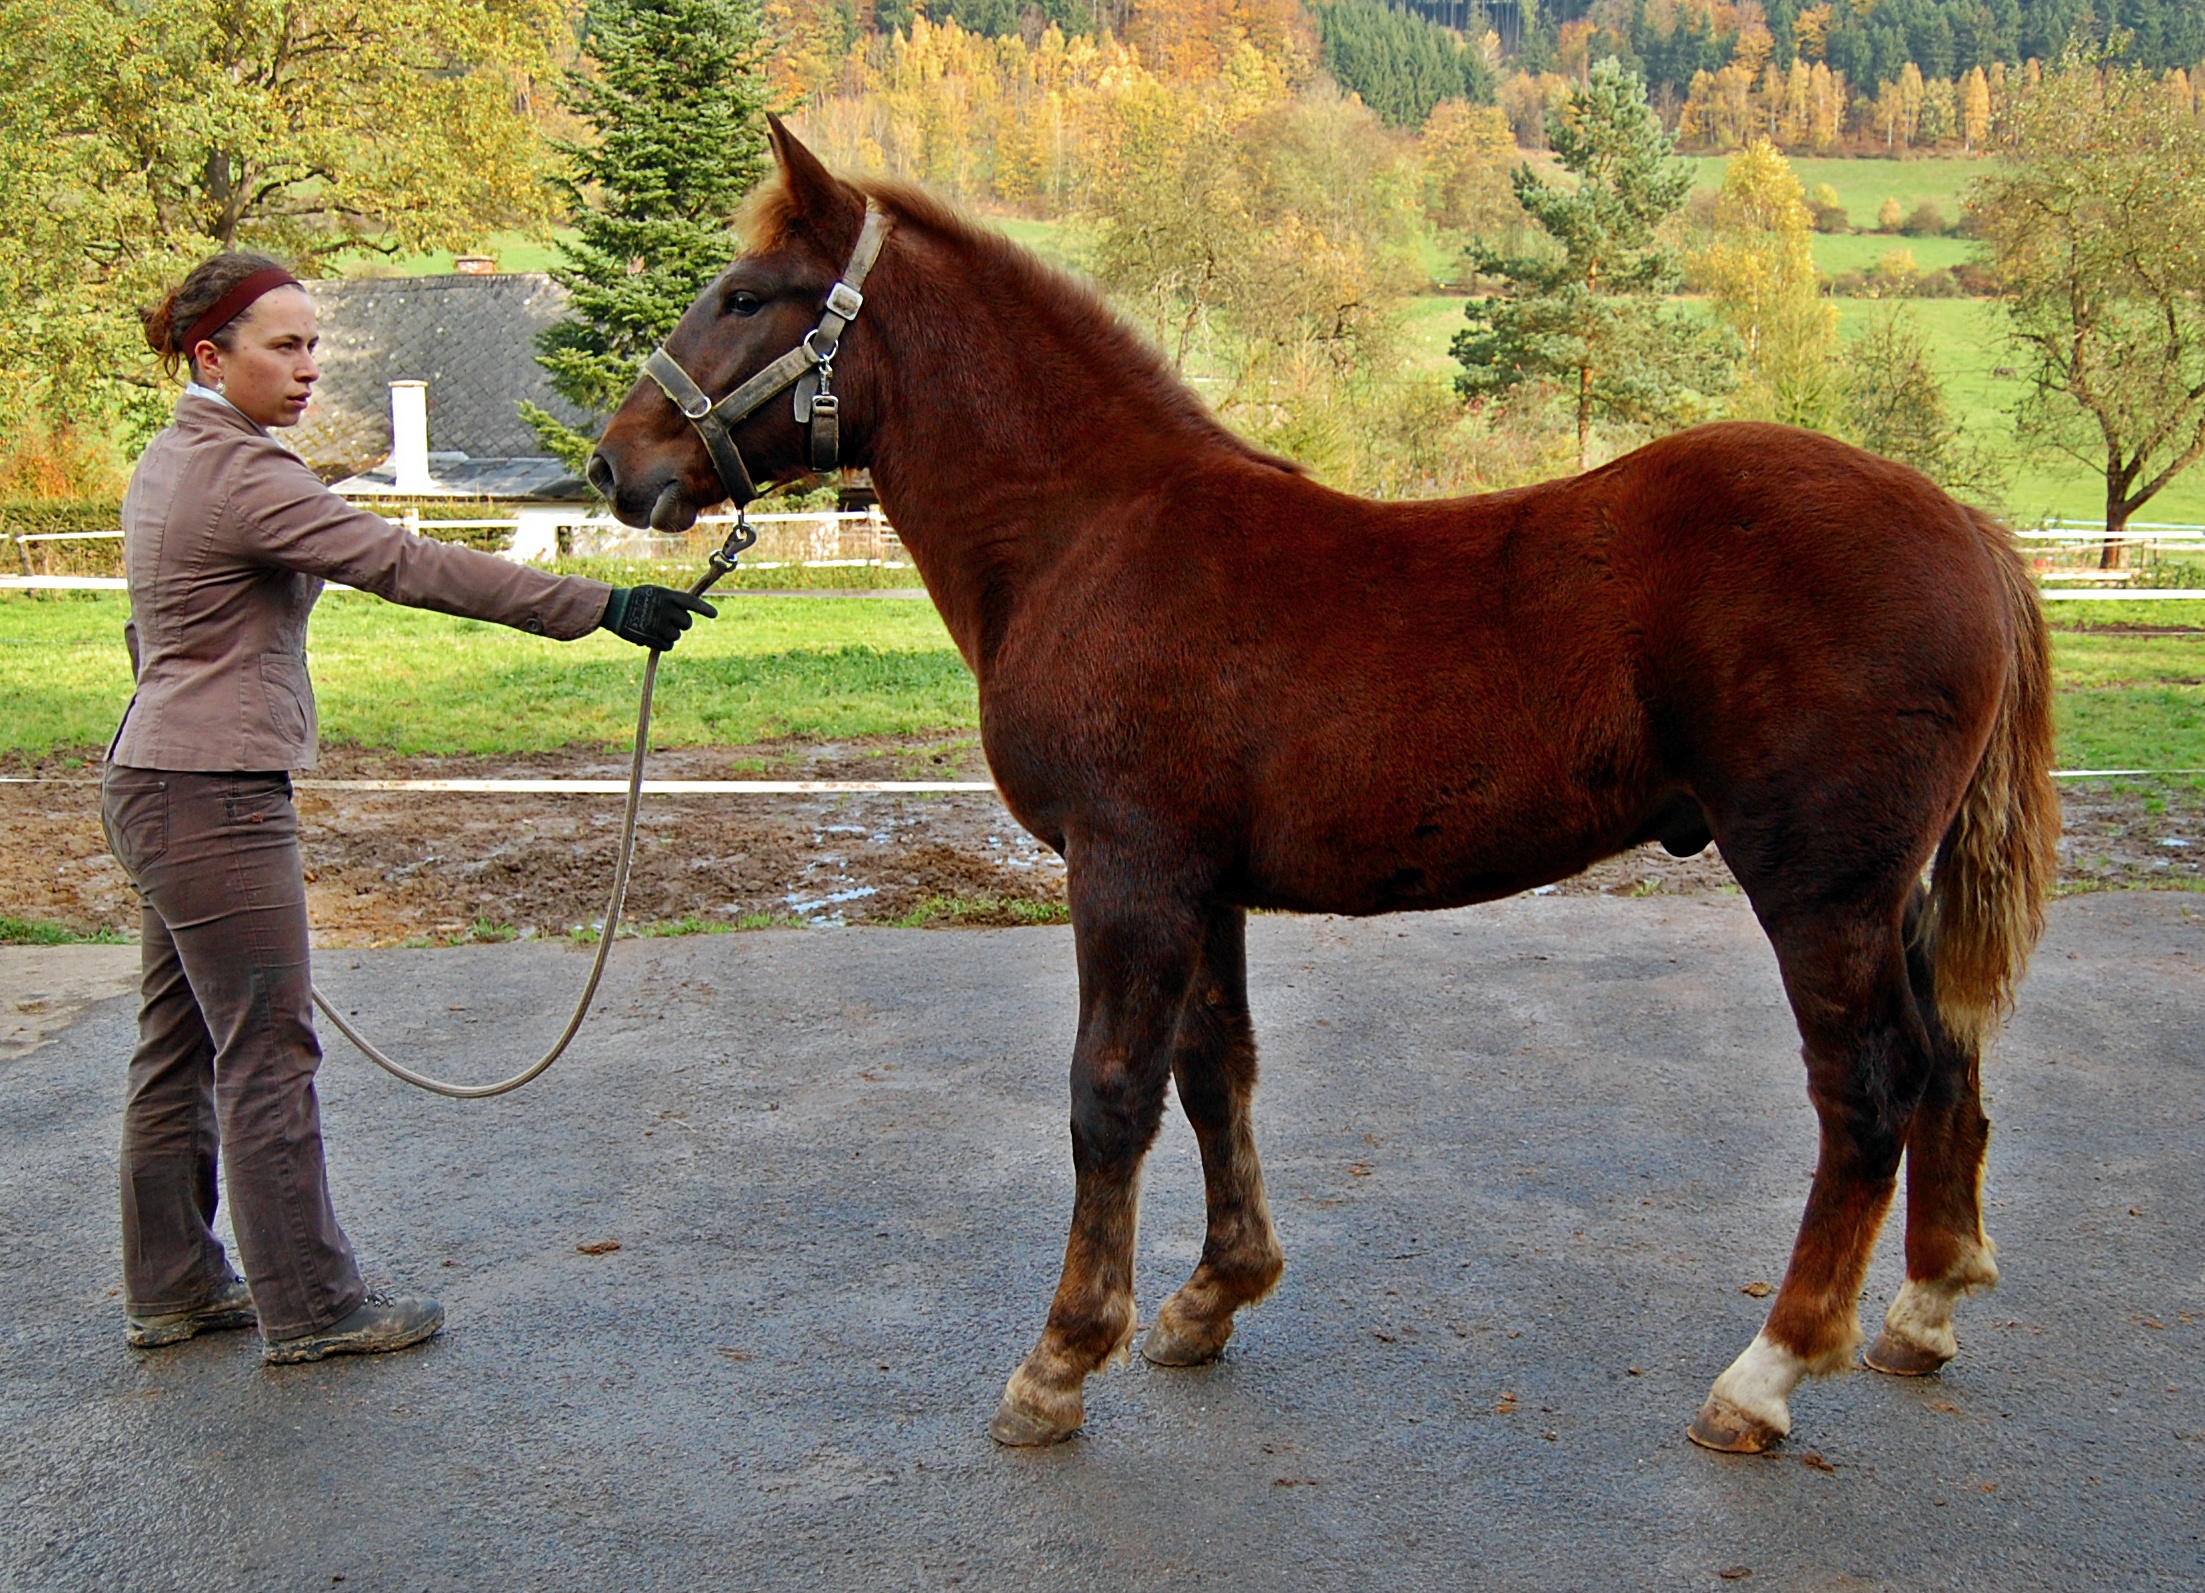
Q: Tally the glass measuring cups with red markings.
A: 0